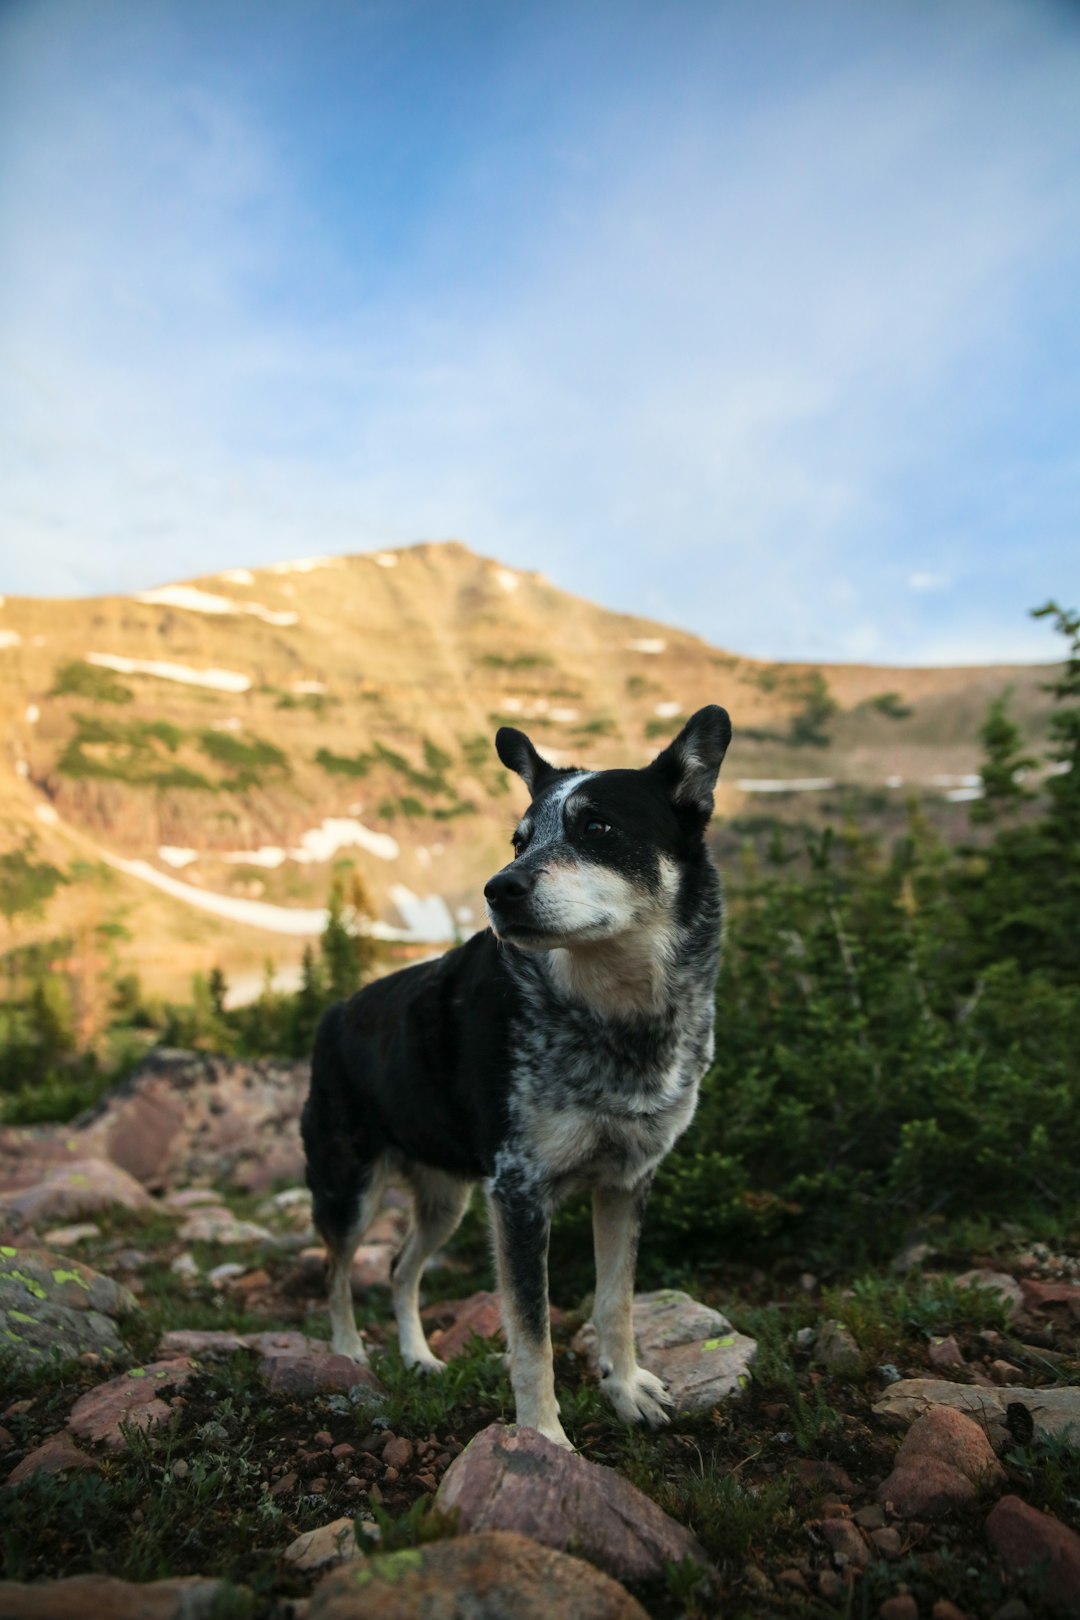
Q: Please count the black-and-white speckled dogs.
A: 1